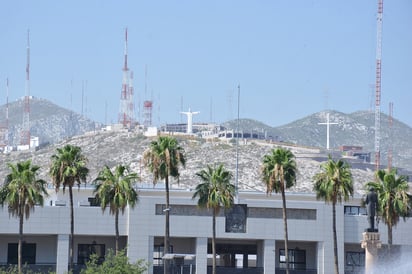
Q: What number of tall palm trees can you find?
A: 8